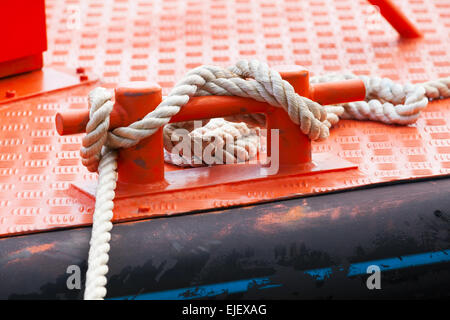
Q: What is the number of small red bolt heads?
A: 3